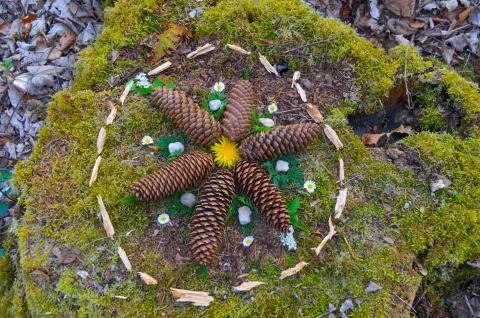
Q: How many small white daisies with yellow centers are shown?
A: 6